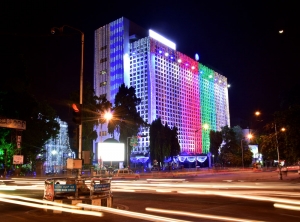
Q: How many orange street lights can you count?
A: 5